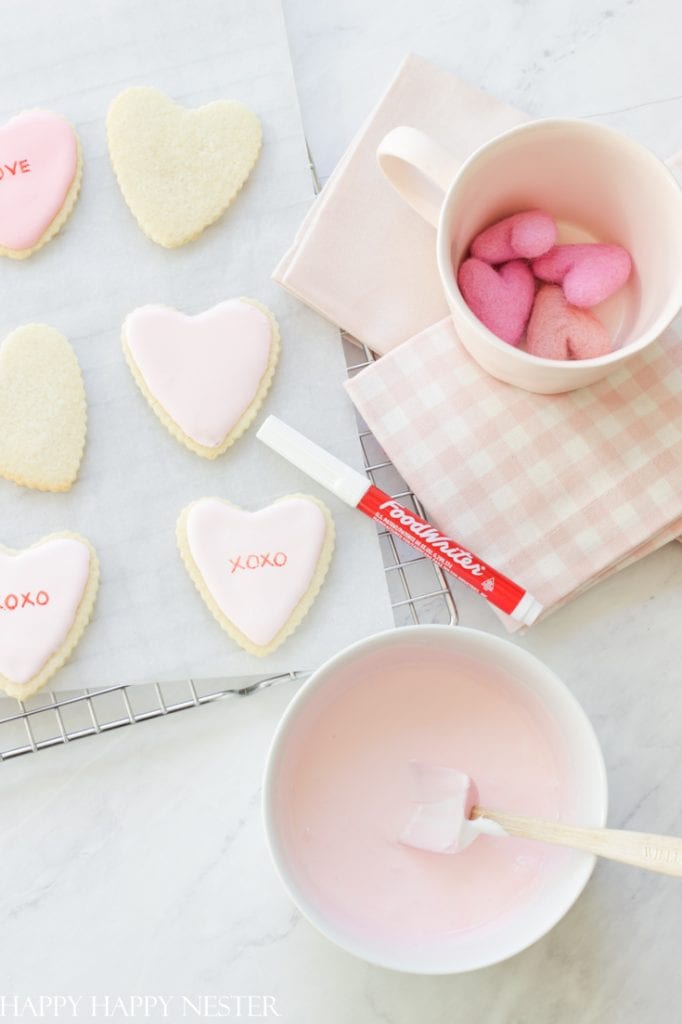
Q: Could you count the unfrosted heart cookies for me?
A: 2